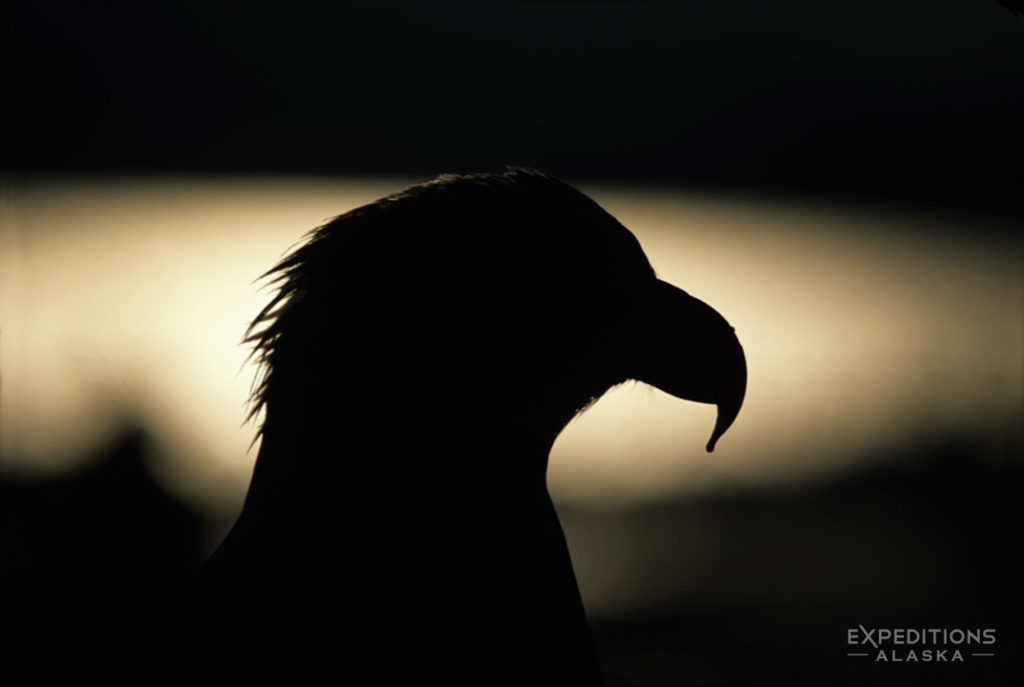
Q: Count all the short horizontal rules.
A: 2